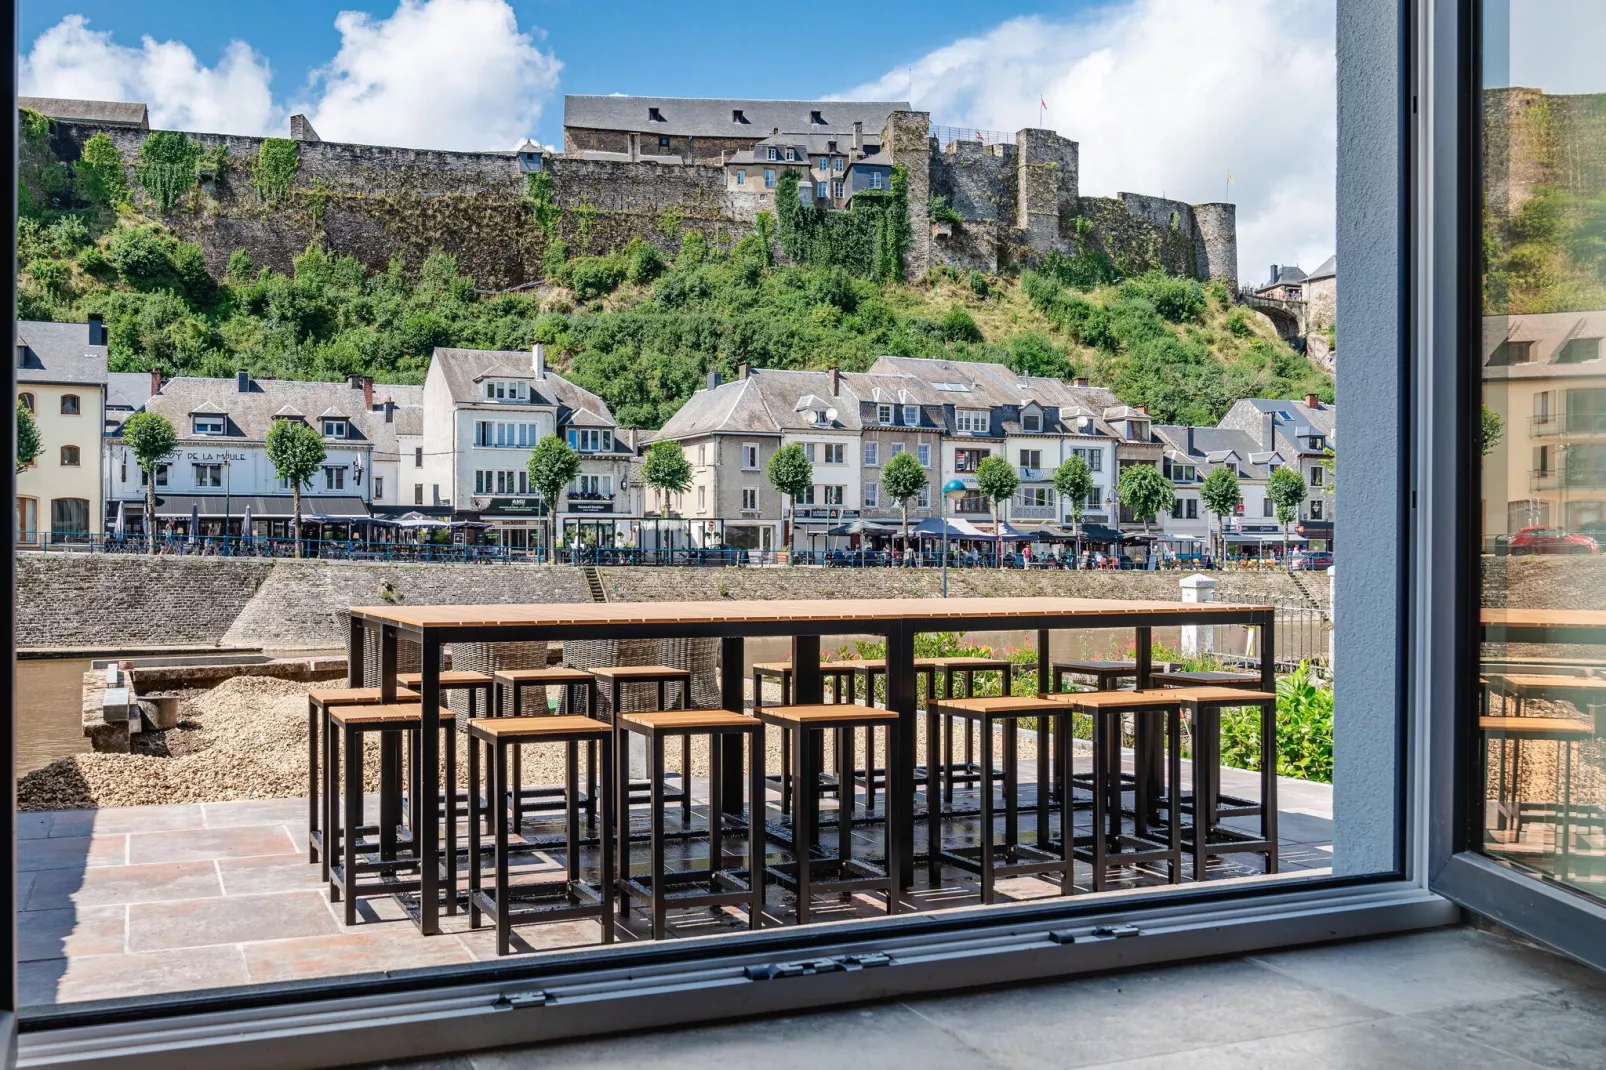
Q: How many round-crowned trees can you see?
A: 12